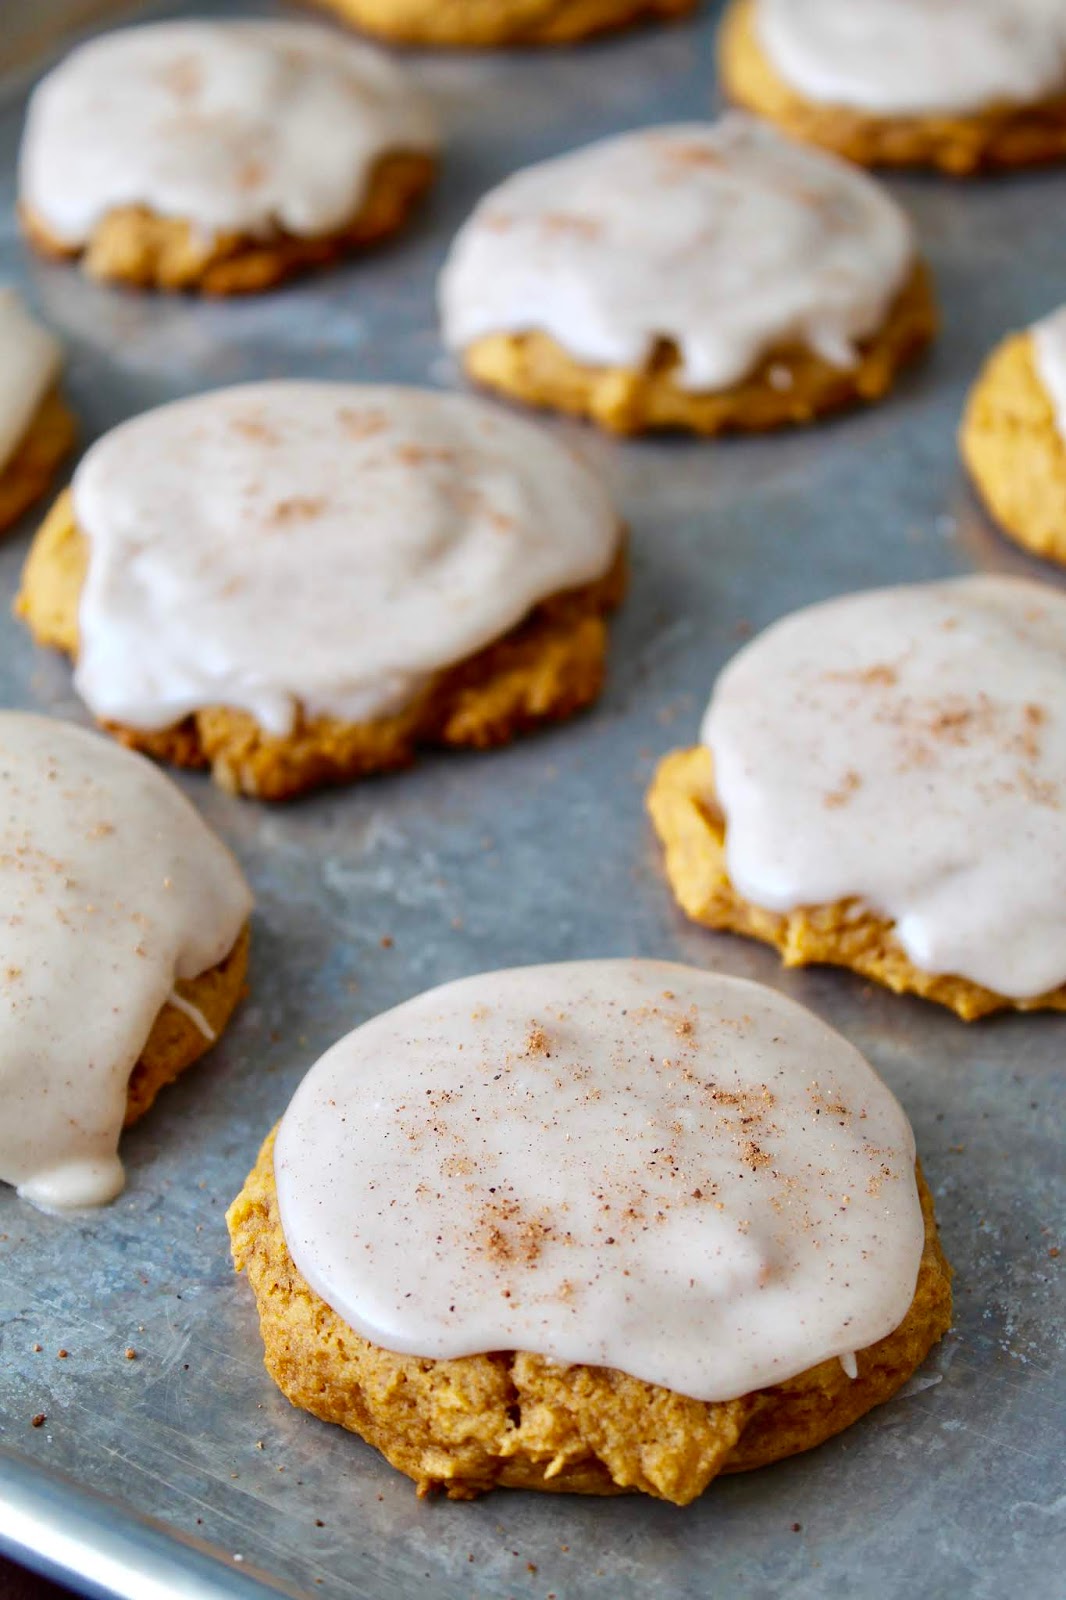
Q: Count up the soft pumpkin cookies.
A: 10